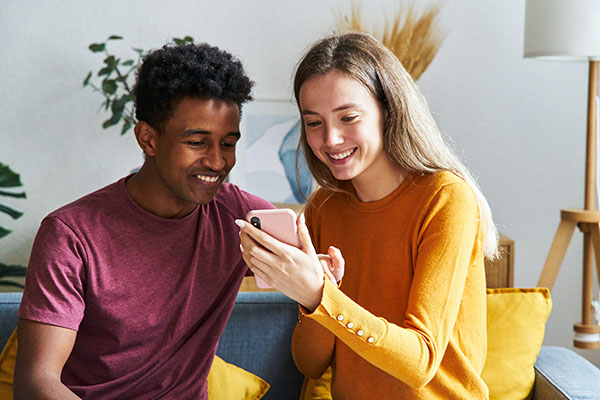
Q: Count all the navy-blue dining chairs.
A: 0